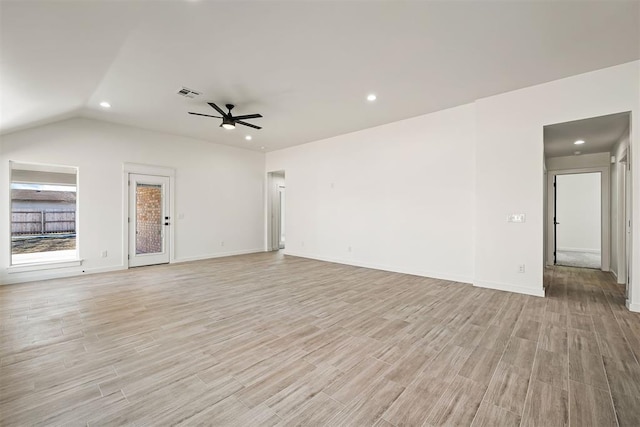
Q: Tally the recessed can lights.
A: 4